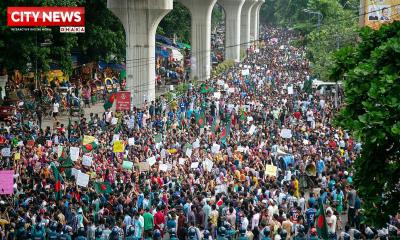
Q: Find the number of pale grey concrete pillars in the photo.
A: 5